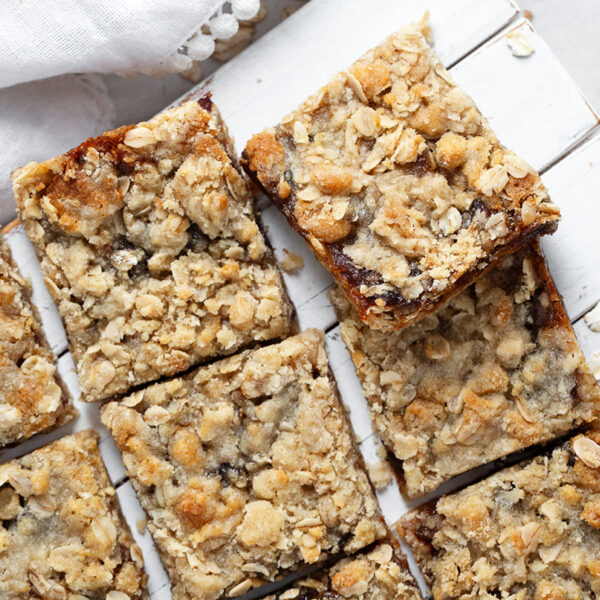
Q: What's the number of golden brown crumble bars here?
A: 8